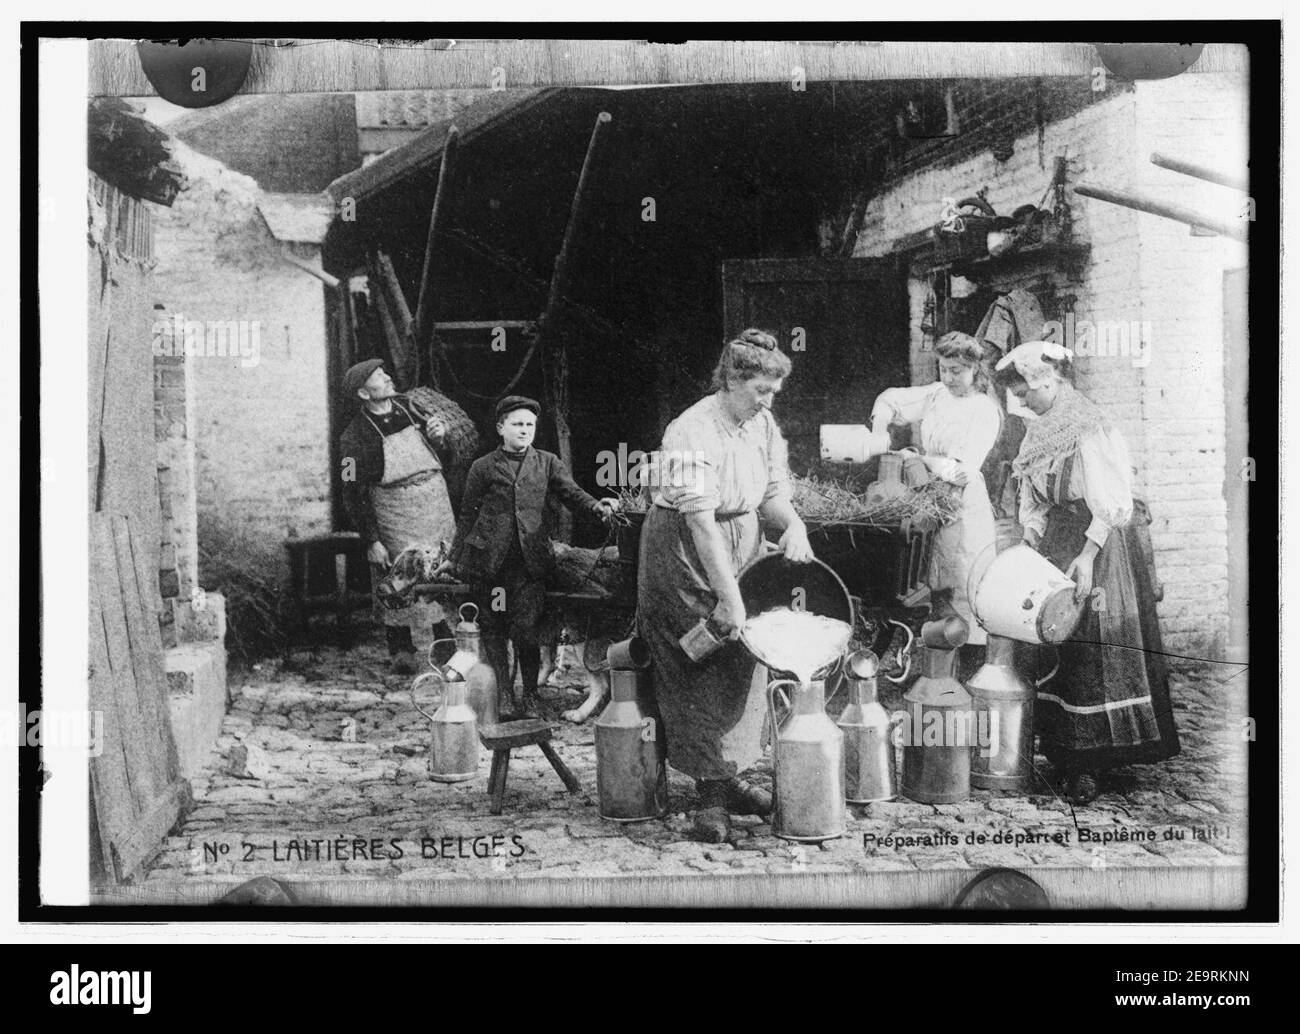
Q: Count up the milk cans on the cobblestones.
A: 7